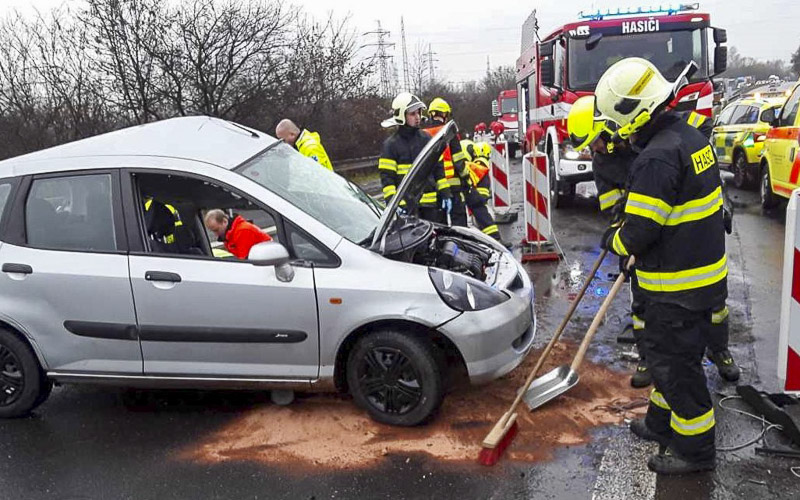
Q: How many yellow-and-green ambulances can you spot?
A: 1